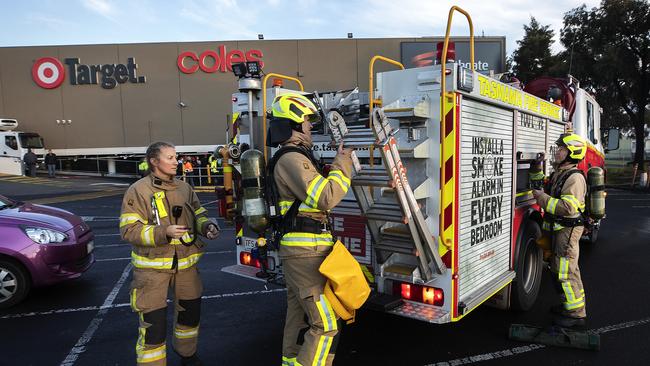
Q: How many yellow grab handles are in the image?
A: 3